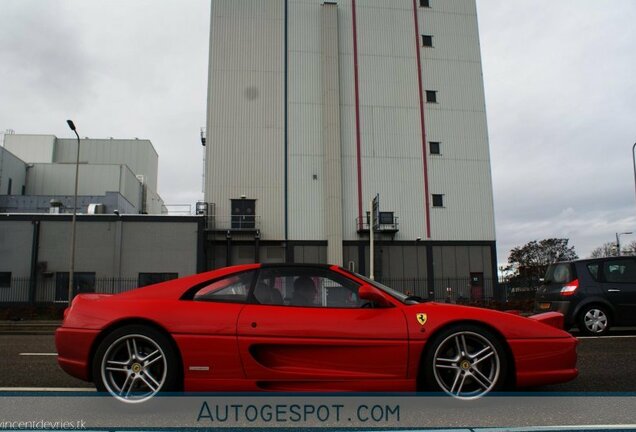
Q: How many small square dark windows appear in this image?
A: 5